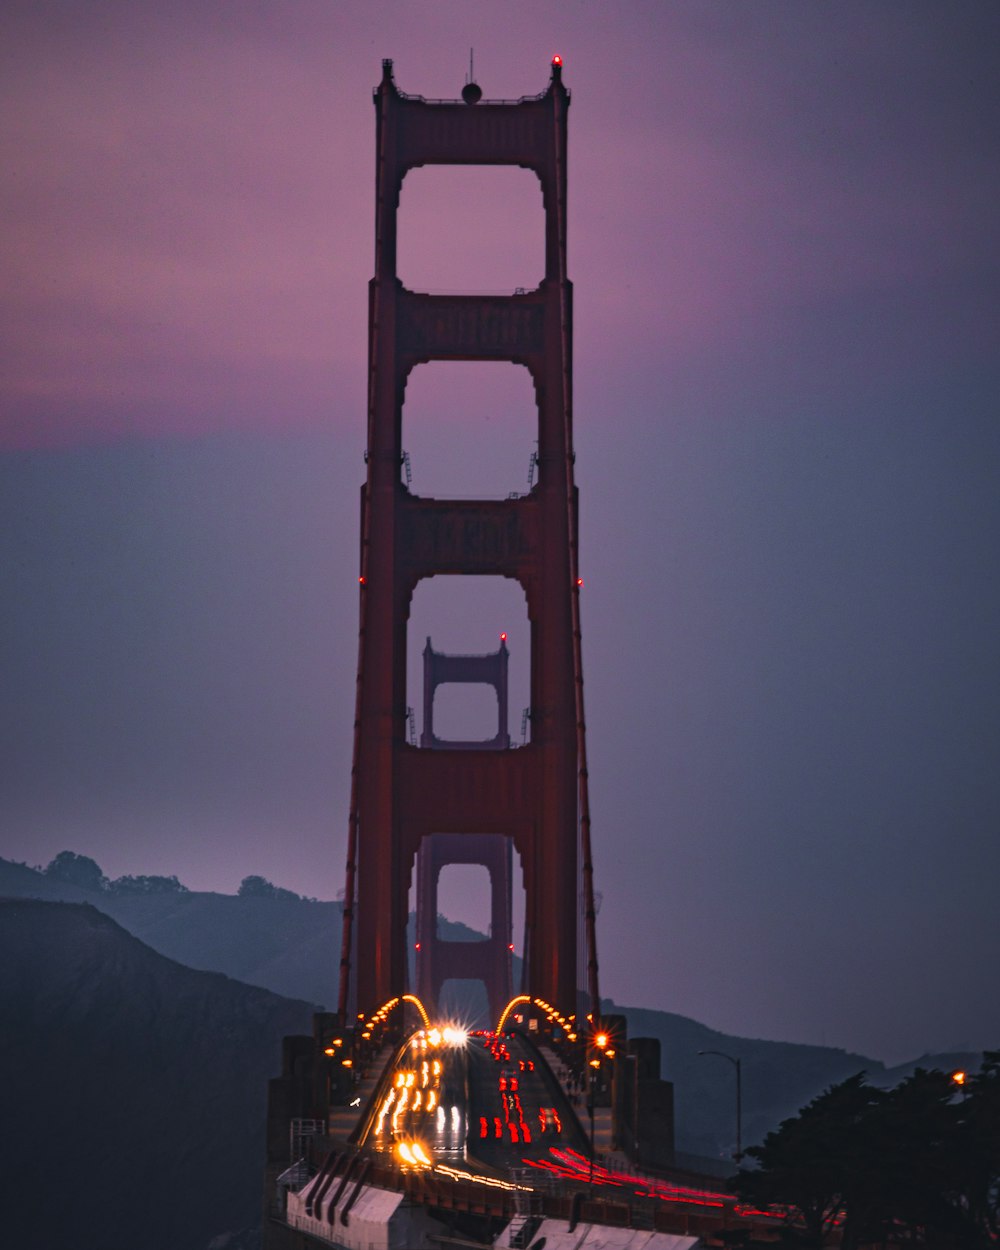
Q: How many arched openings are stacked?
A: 4